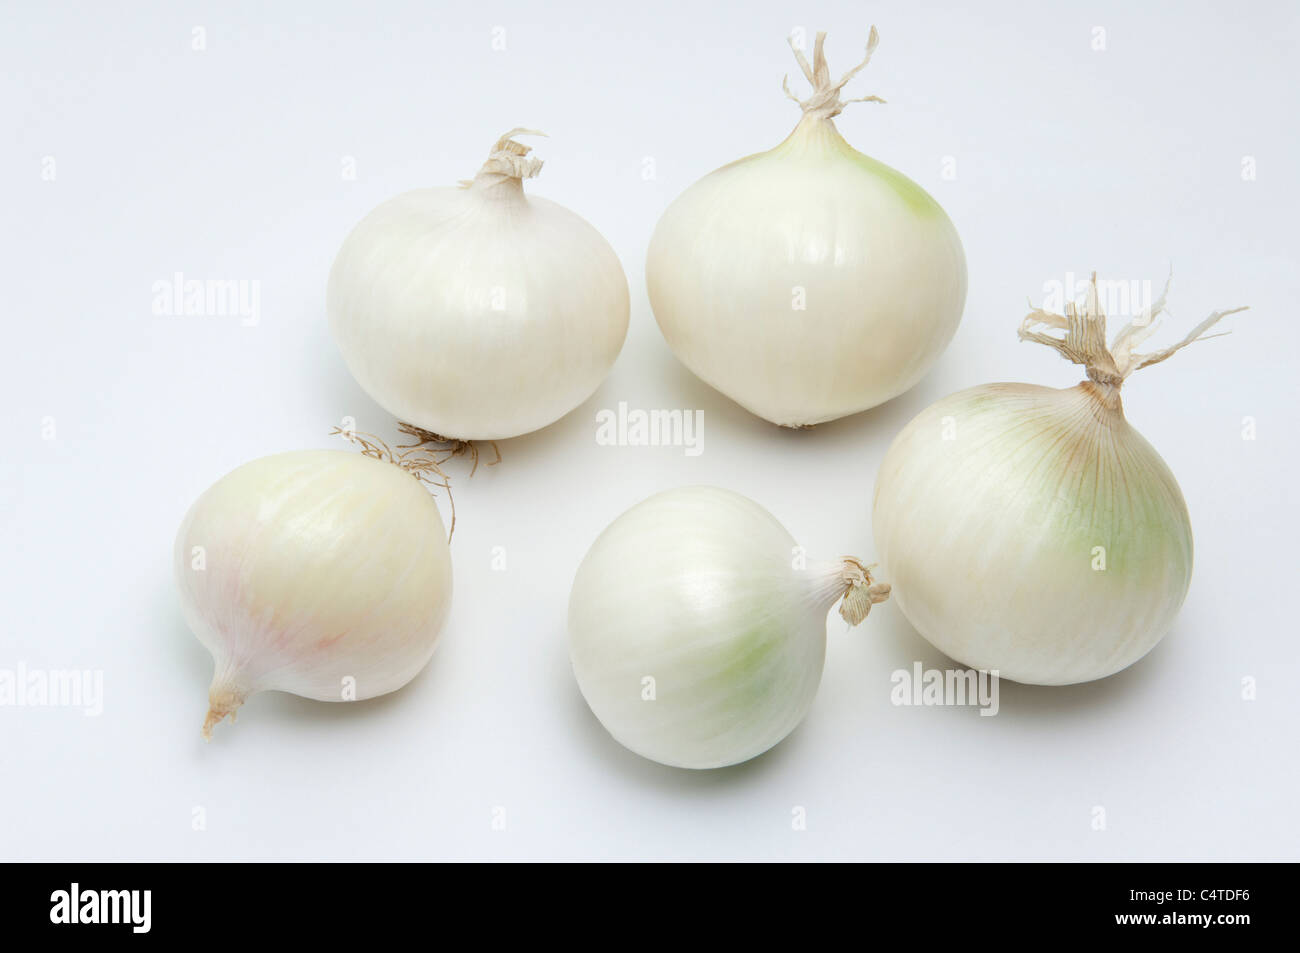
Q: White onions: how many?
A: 5